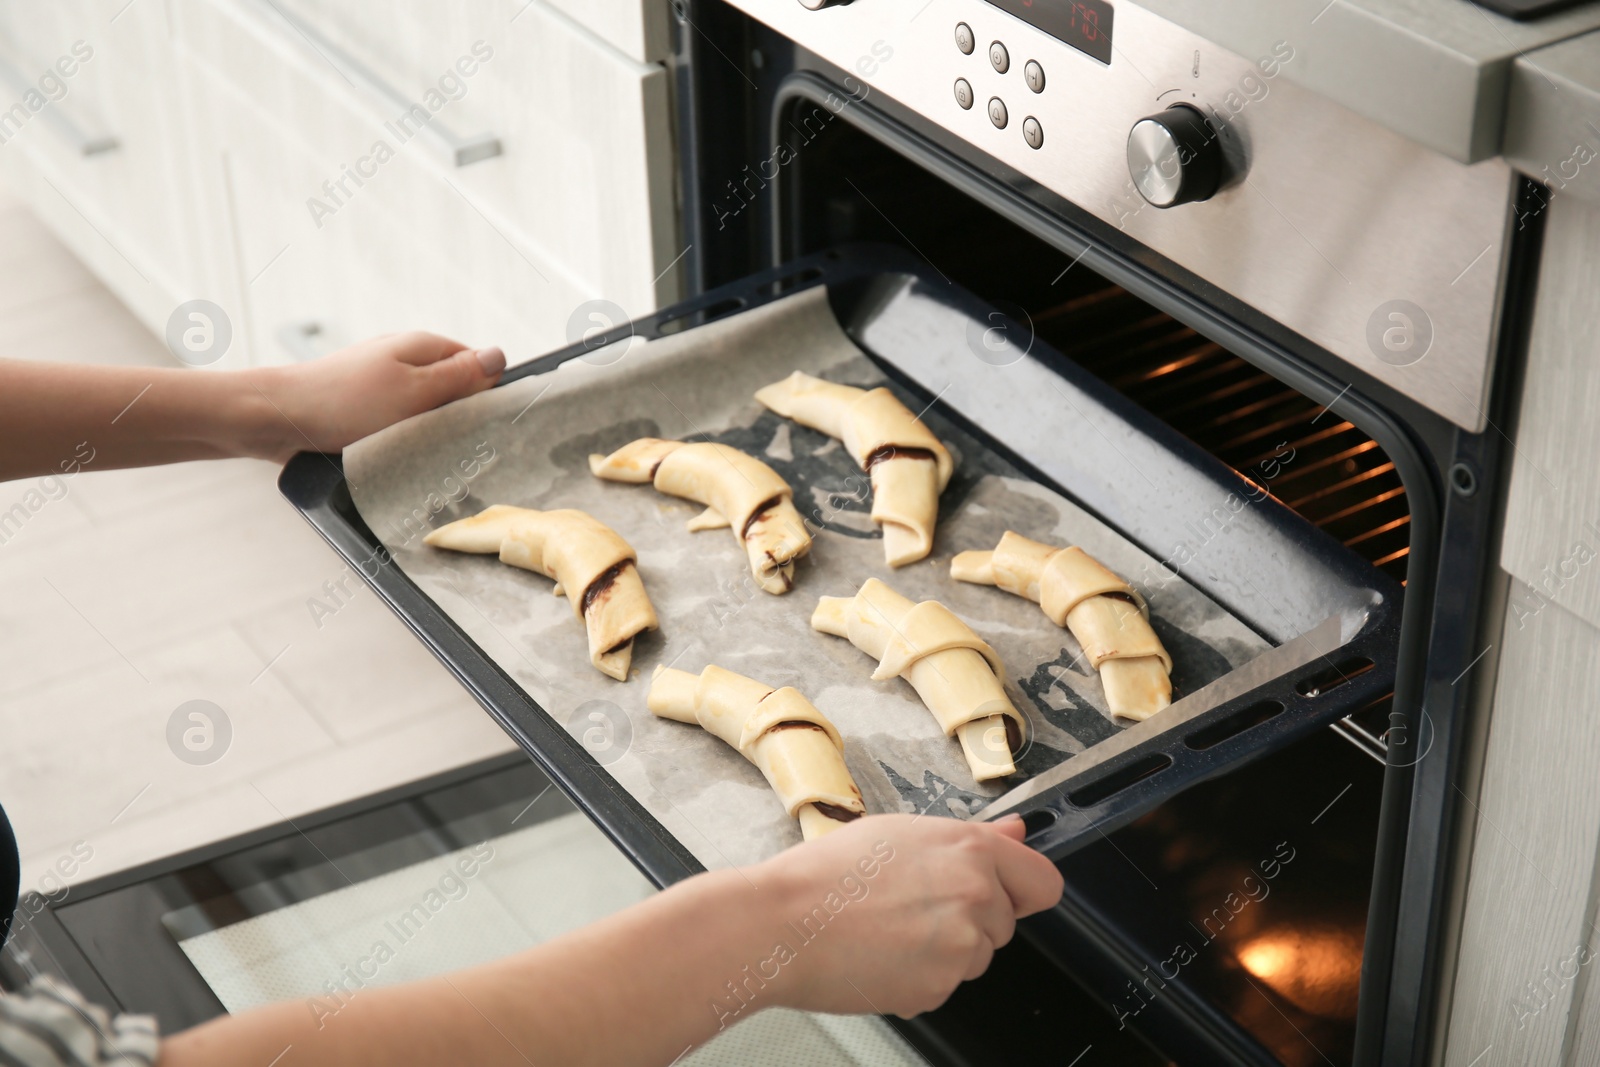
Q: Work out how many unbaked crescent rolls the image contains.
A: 6